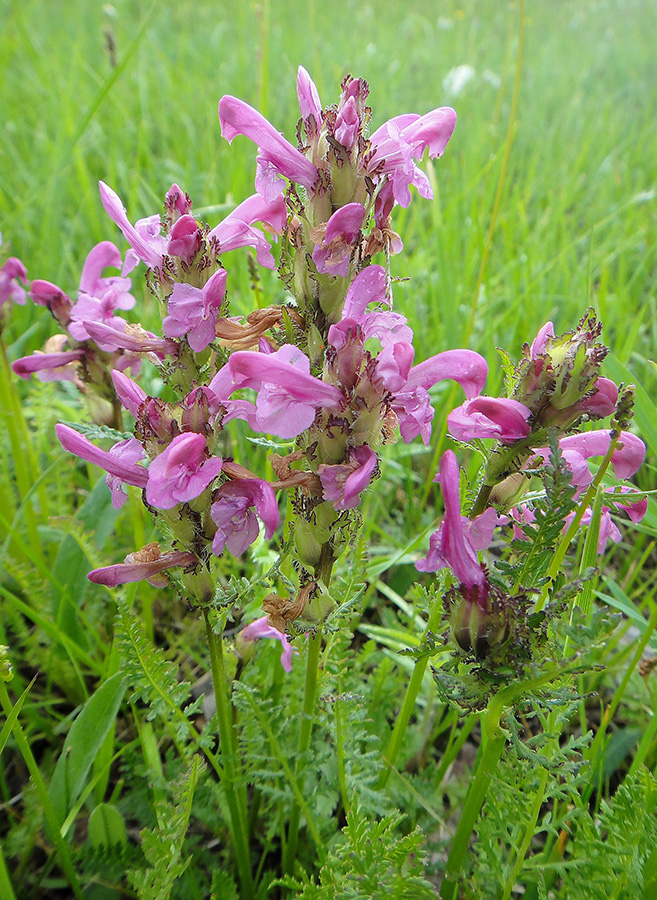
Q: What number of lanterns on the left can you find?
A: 0